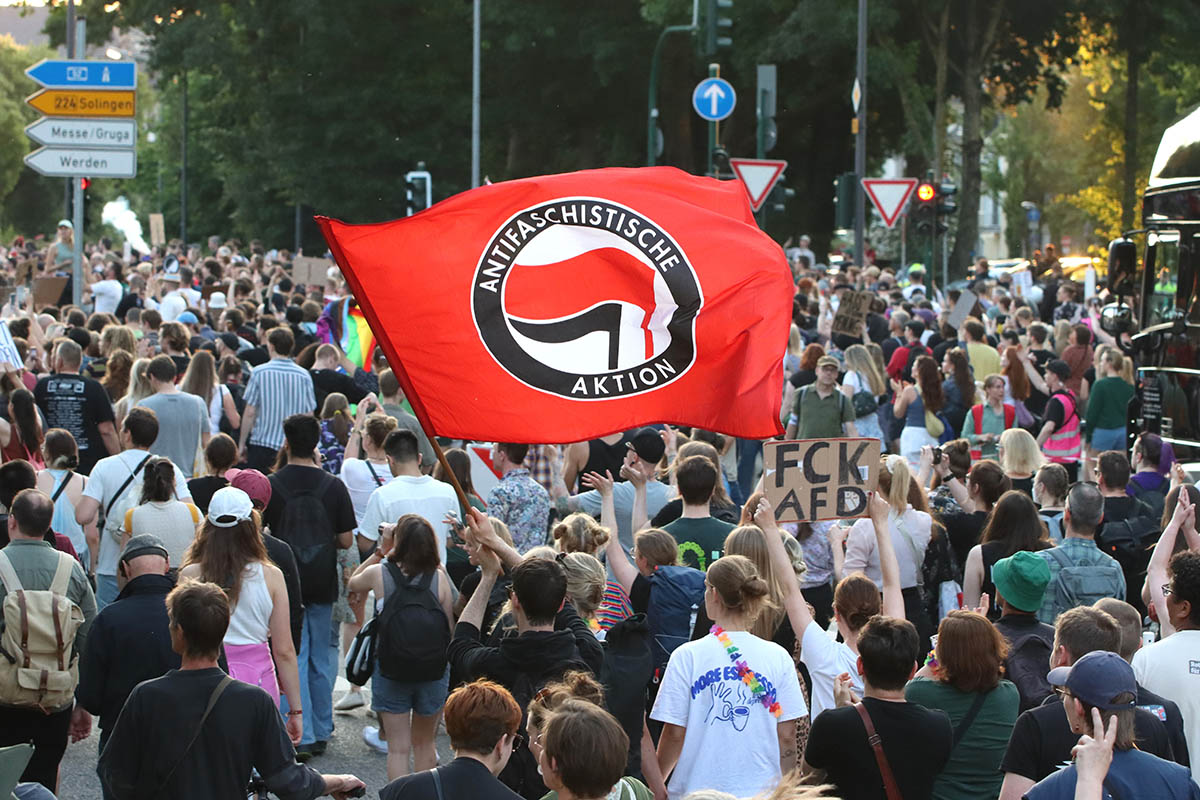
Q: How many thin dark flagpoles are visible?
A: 1